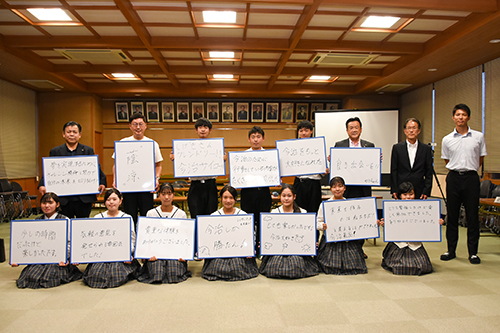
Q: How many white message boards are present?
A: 13